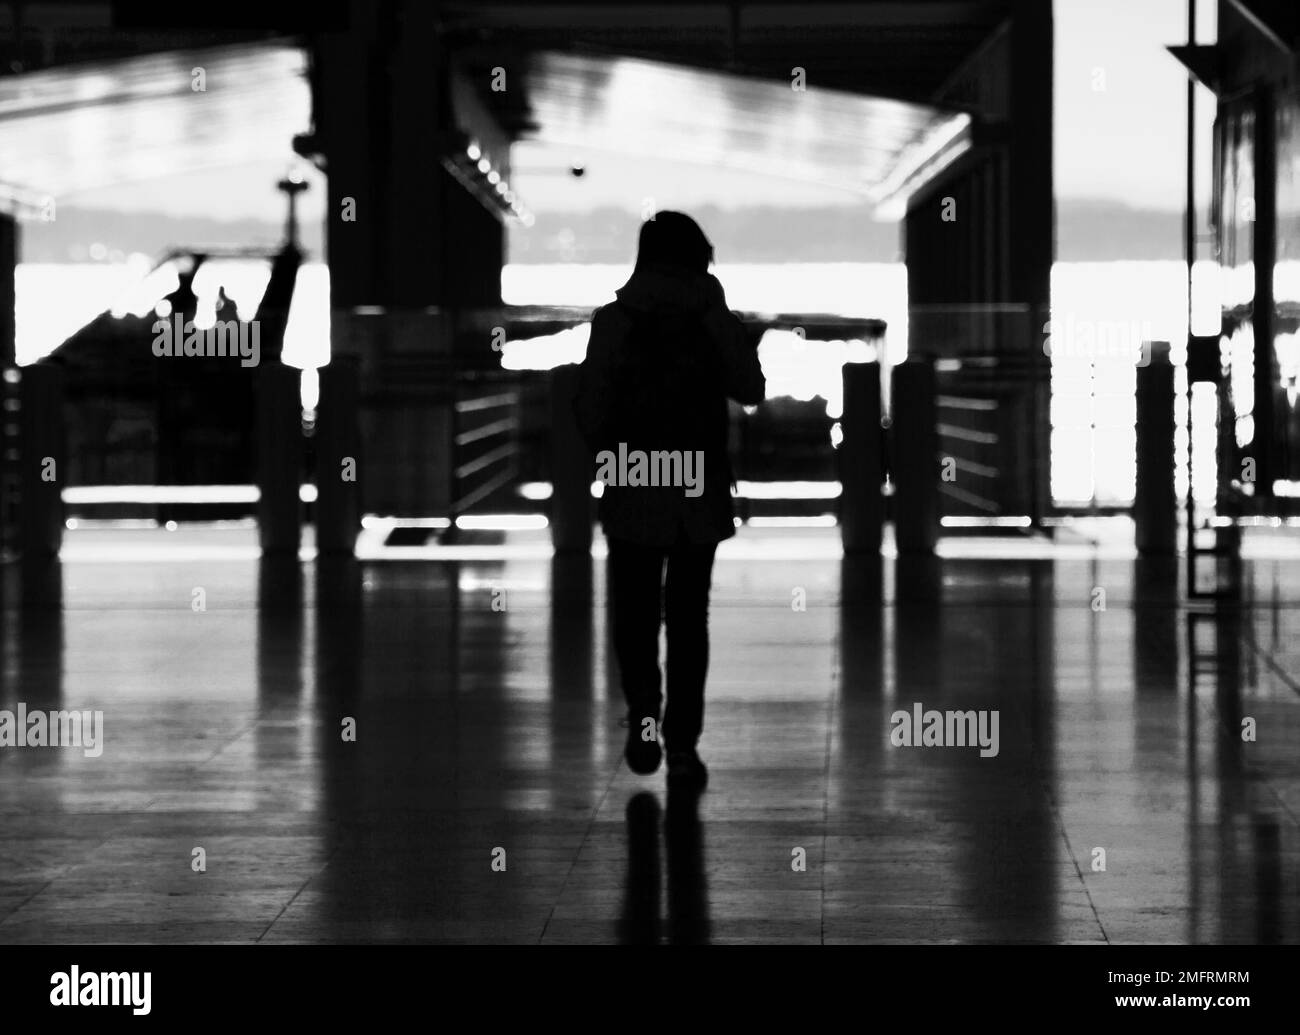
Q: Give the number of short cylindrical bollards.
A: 7